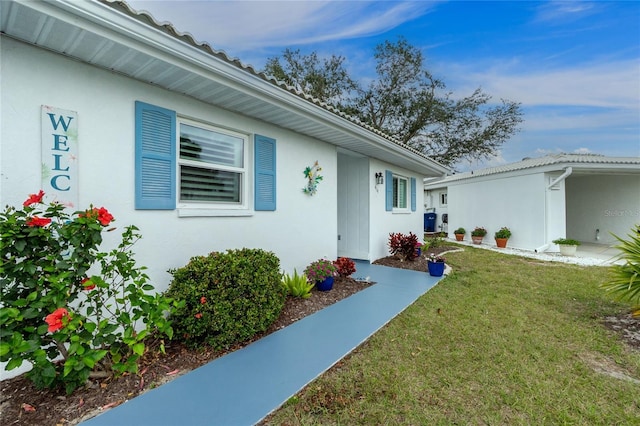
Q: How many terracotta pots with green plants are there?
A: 3